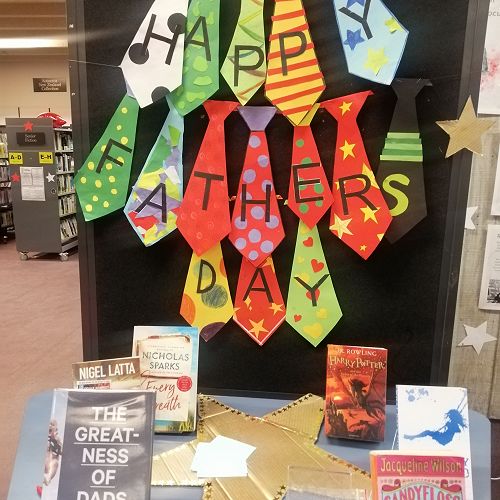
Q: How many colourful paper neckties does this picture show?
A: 15